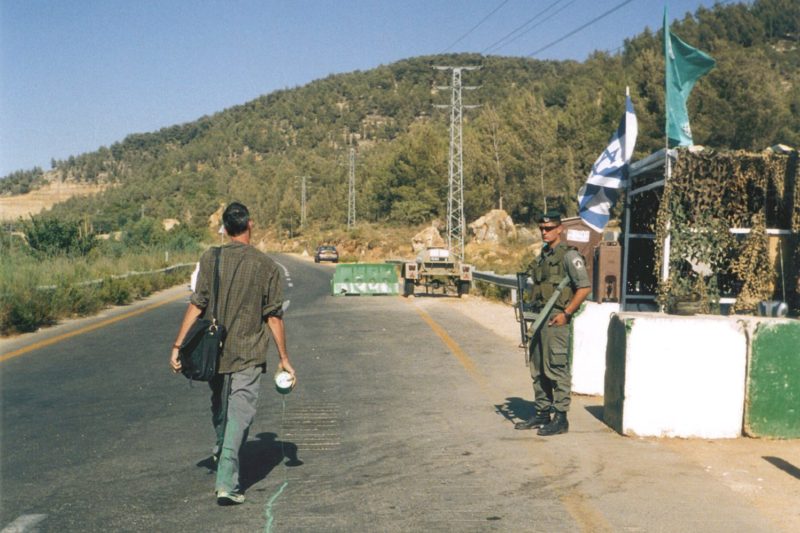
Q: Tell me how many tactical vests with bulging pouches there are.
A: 1